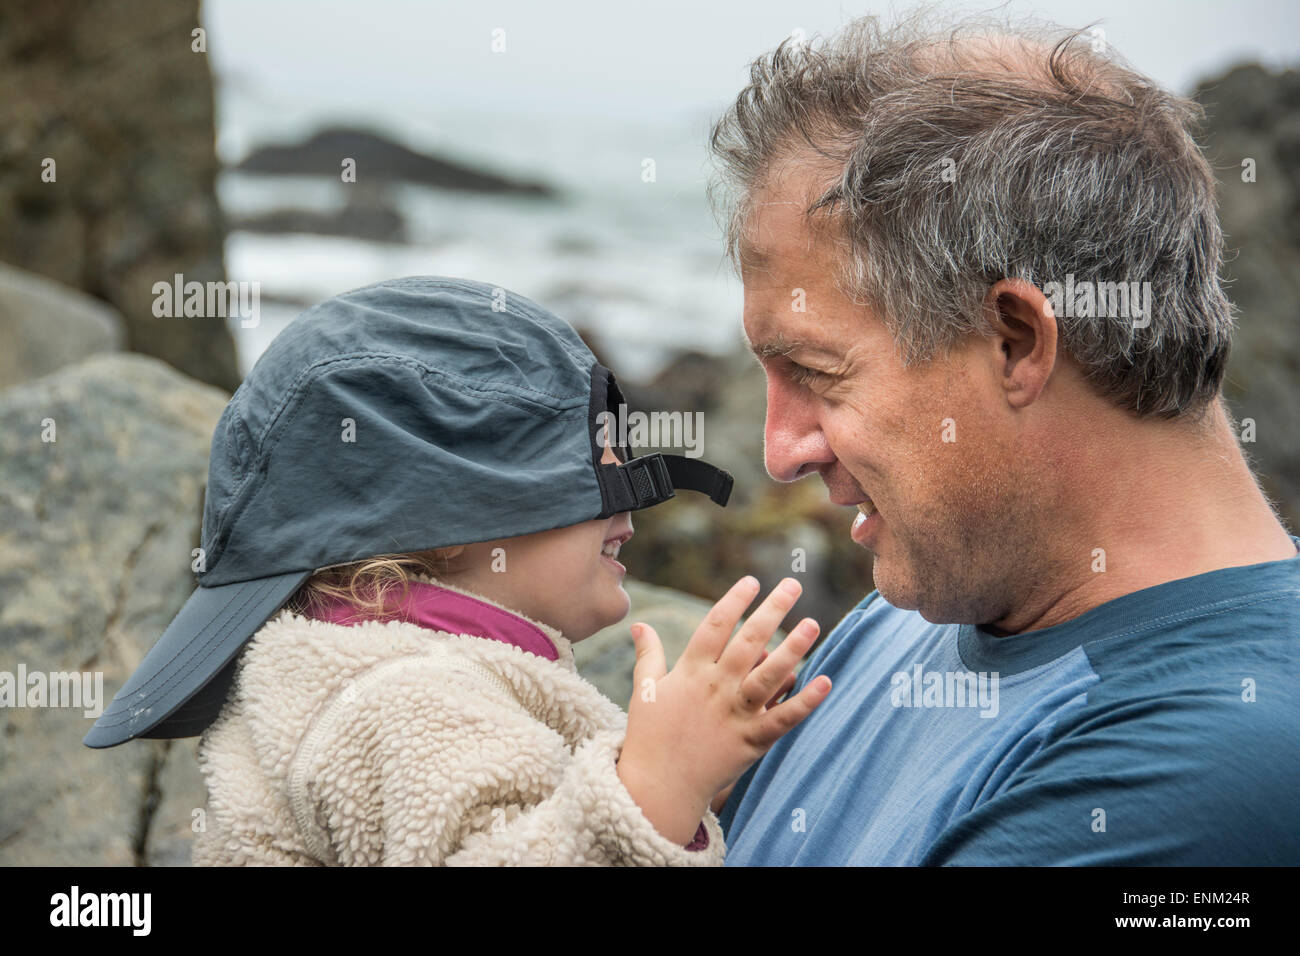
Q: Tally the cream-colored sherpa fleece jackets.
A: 1